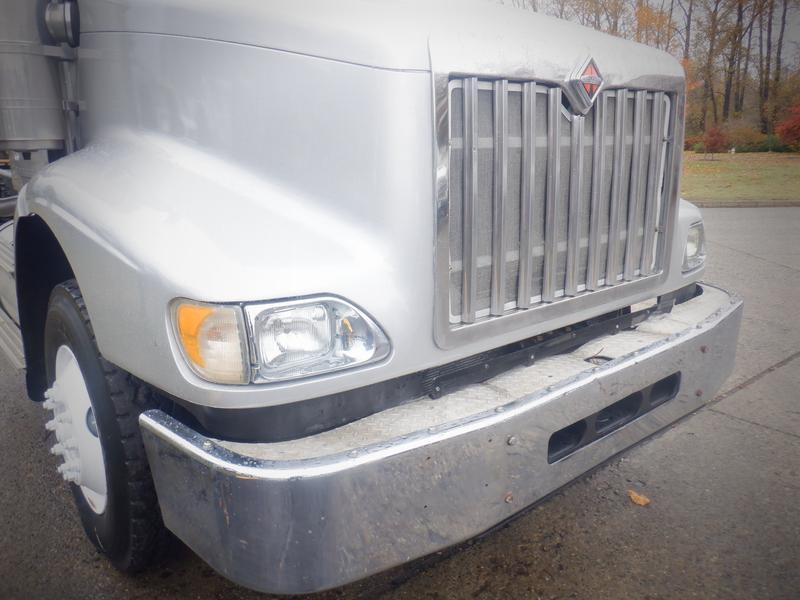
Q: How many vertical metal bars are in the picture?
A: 9